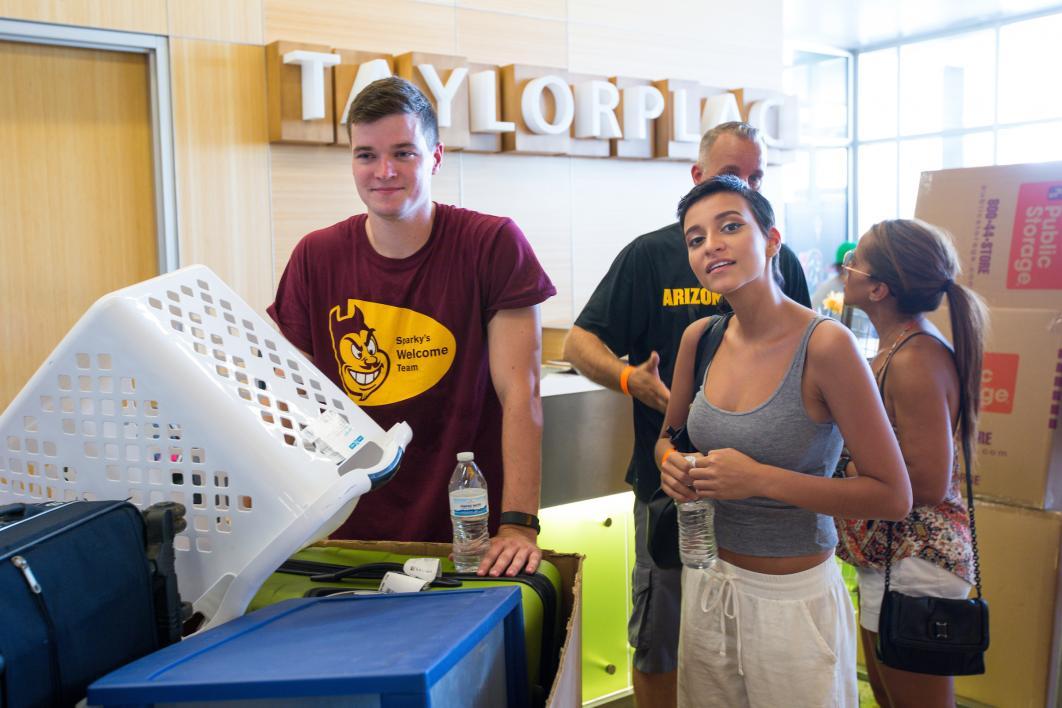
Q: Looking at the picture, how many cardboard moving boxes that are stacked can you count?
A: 3